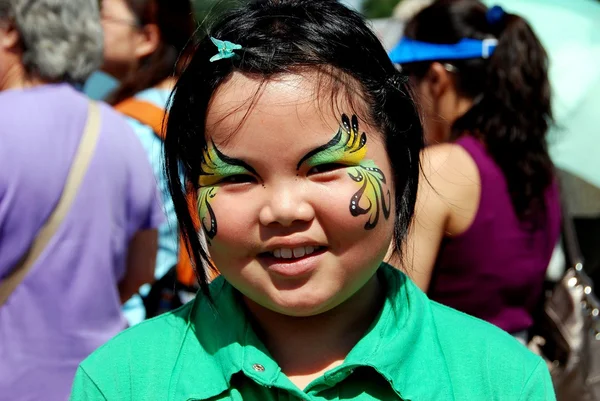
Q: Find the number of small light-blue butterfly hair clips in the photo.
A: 1